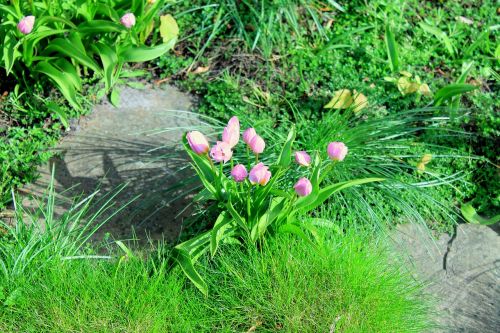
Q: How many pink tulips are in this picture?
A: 12